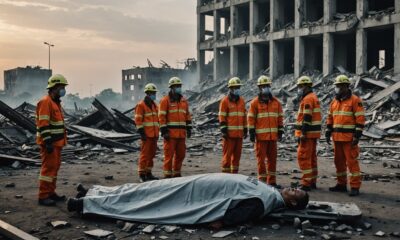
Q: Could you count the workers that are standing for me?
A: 7